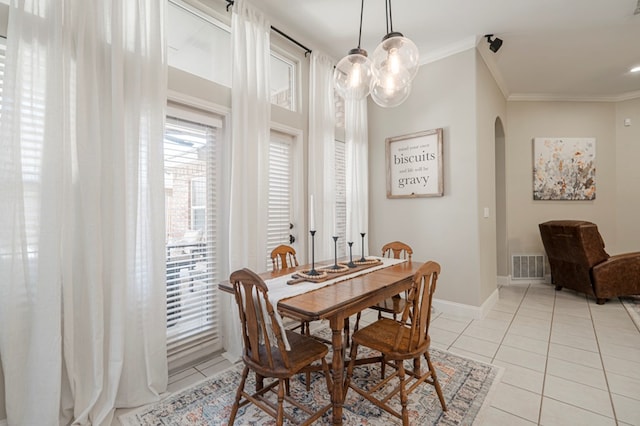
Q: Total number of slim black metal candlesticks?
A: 4